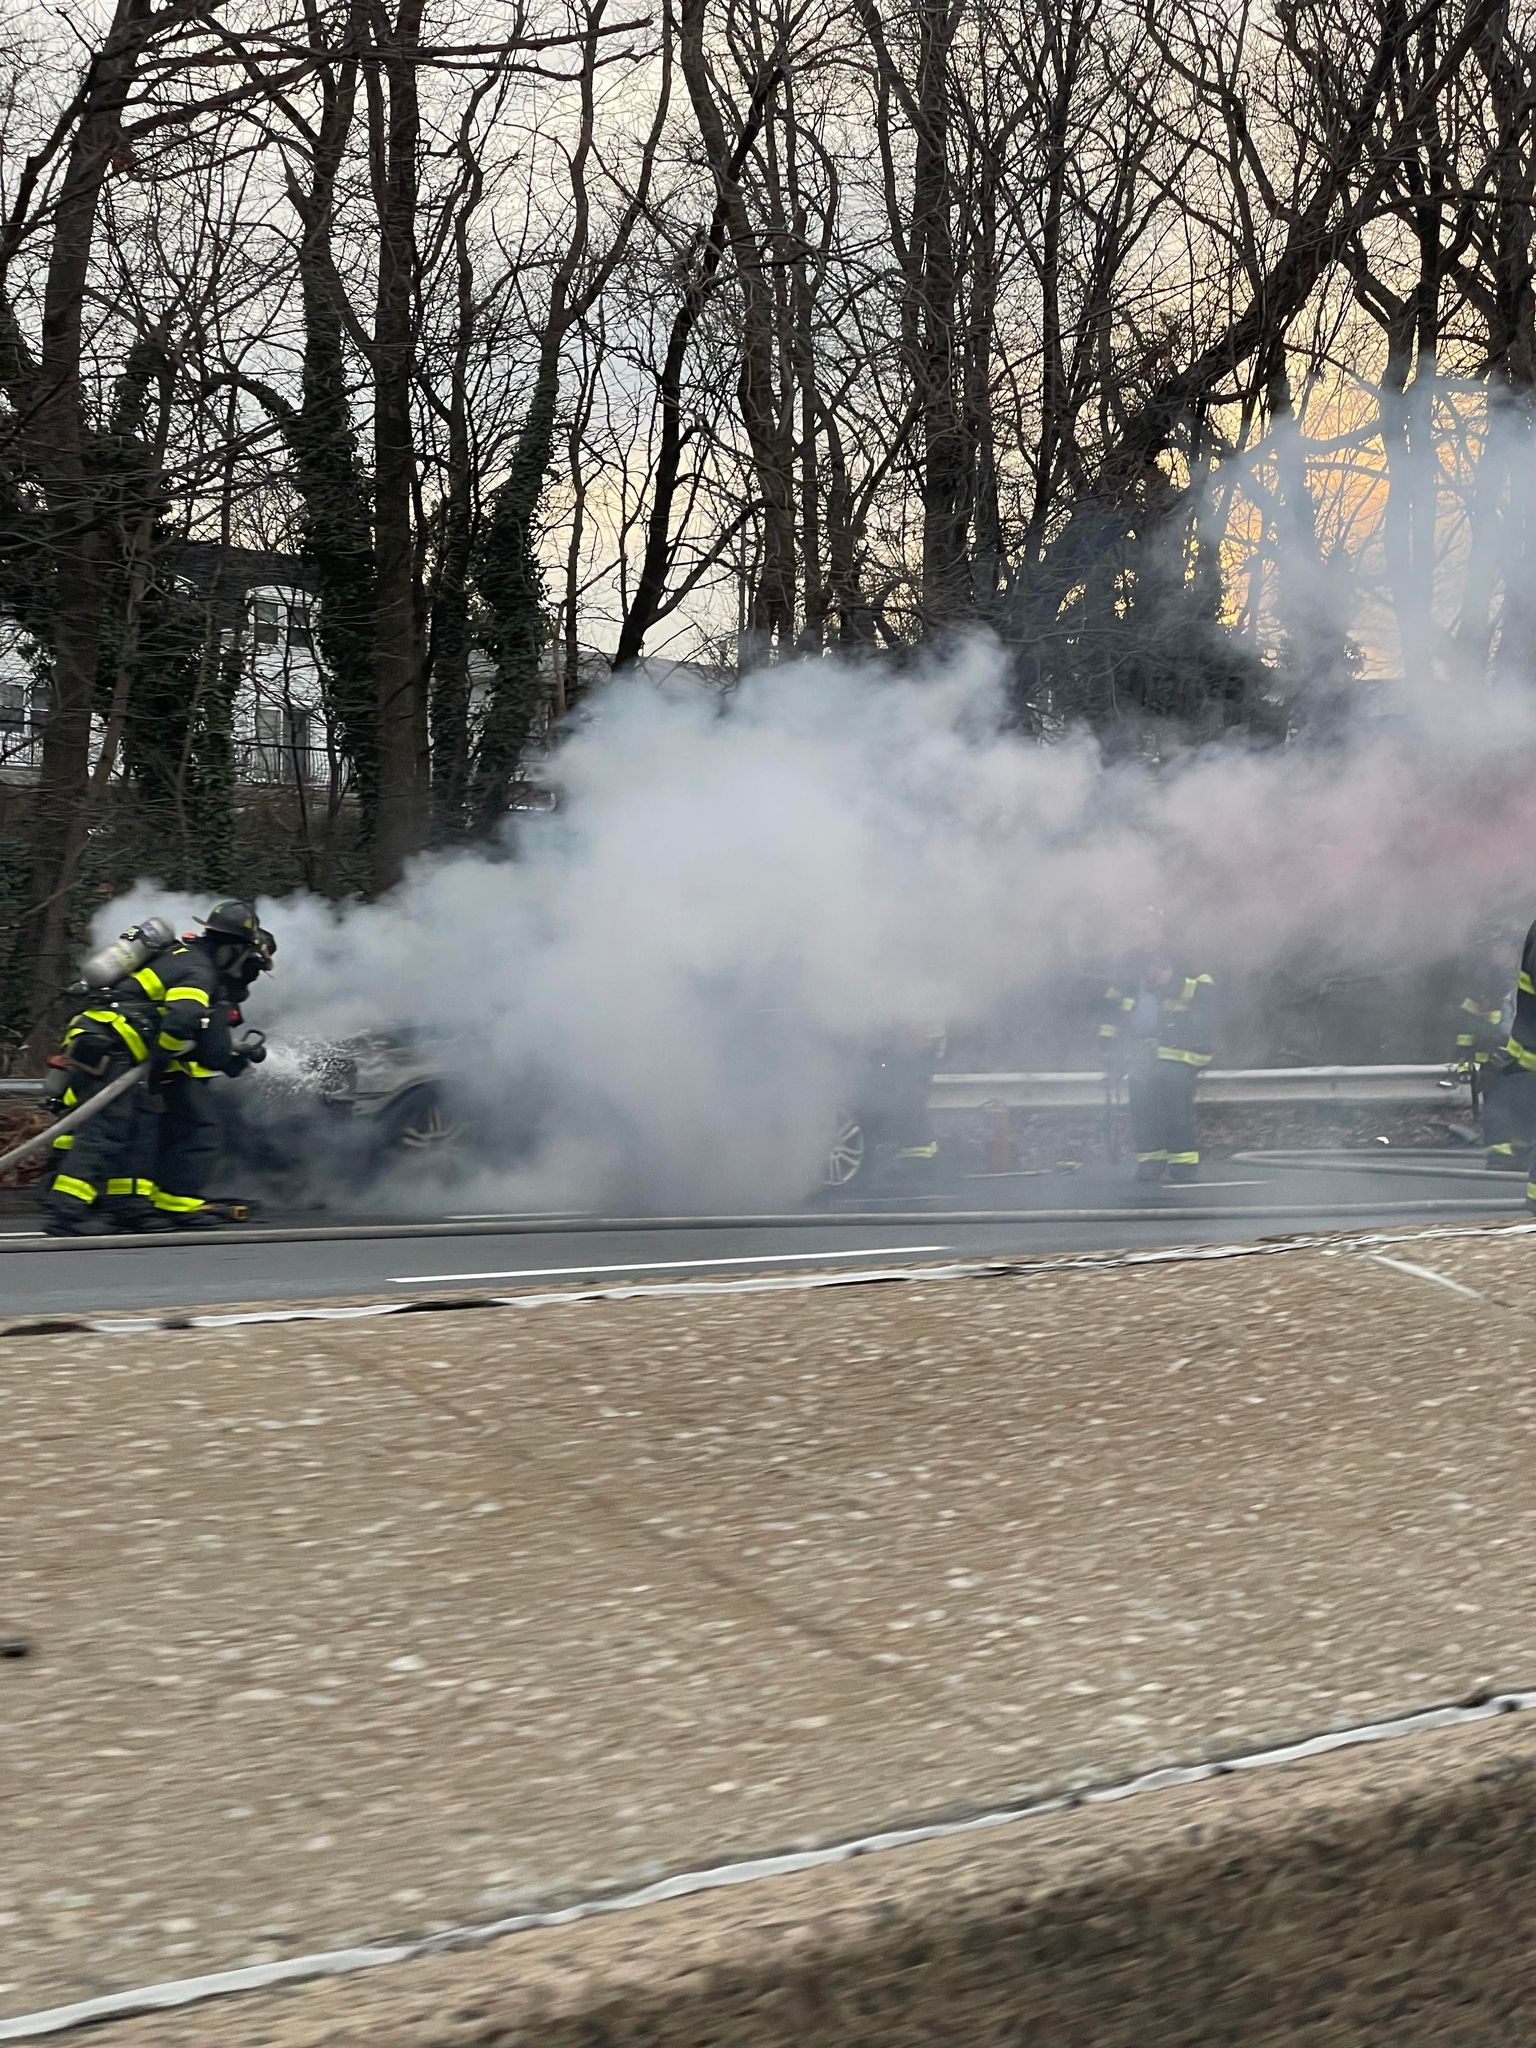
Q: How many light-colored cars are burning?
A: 1